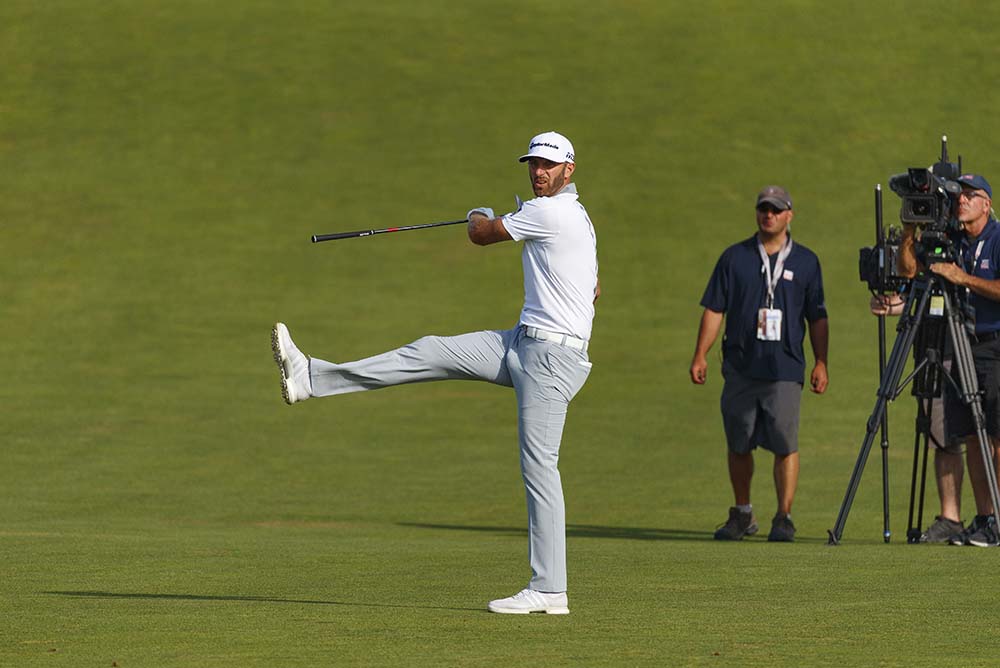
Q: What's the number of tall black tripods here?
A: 1